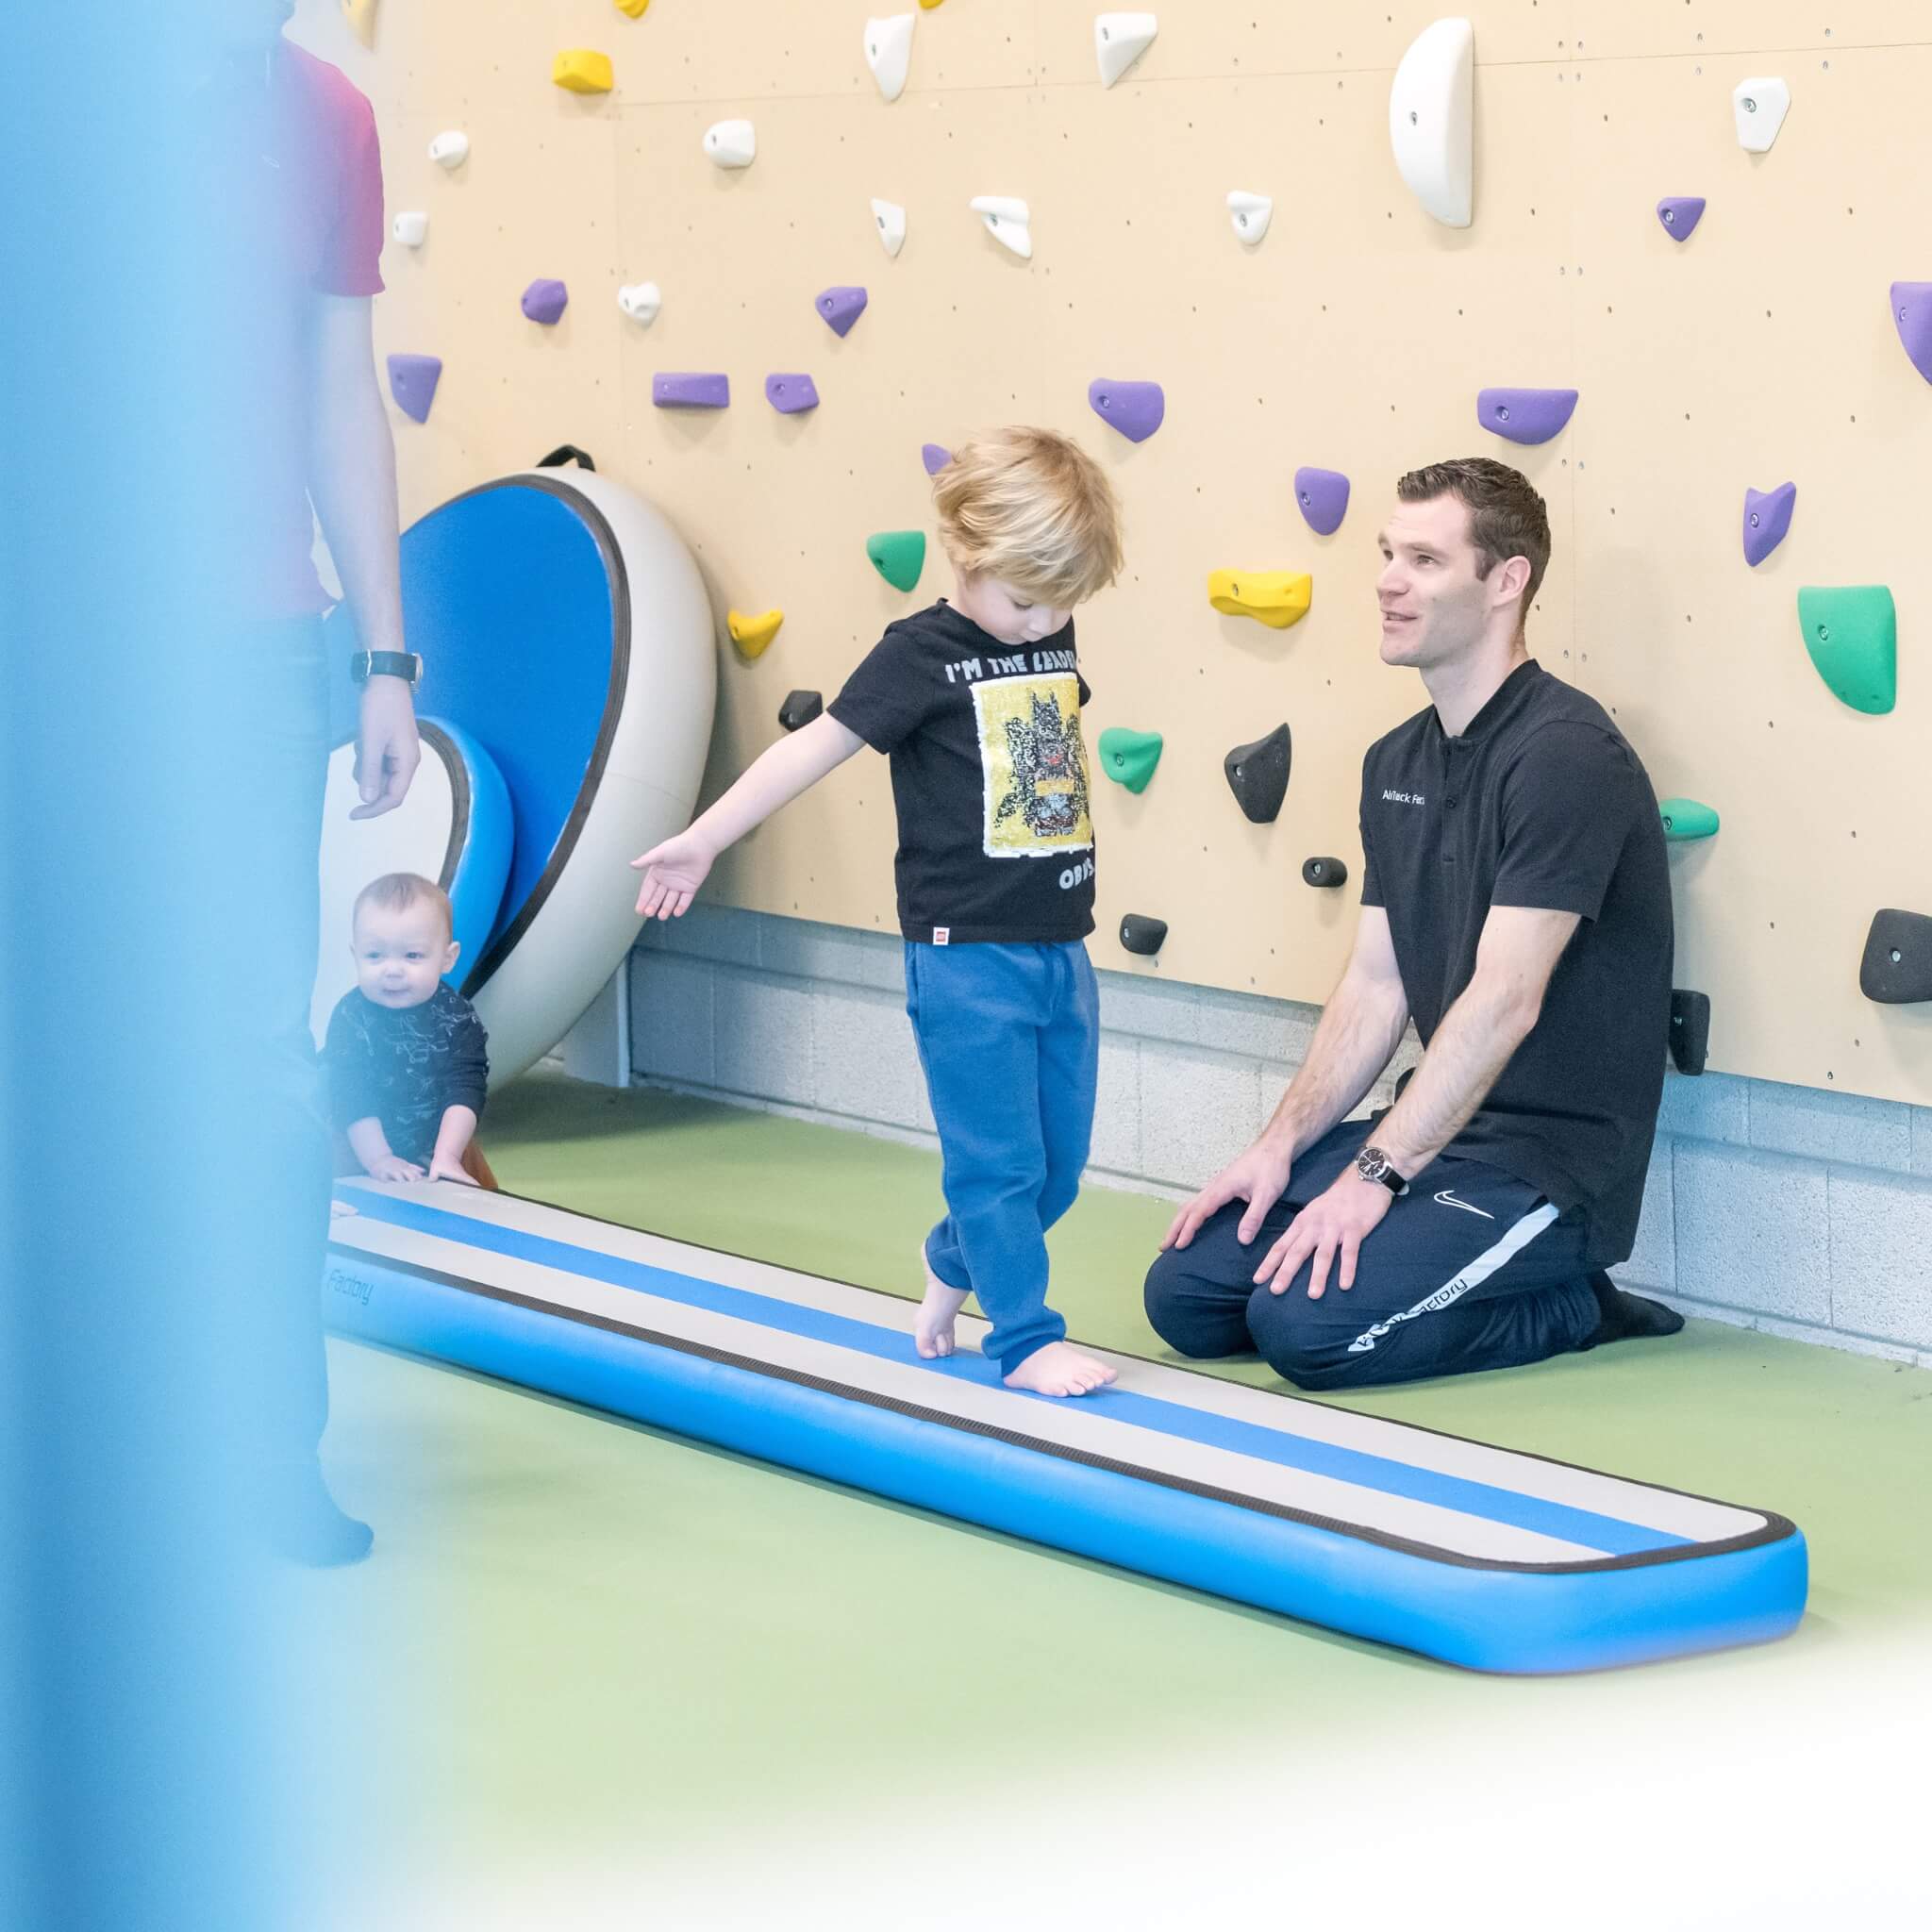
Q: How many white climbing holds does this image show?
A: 11